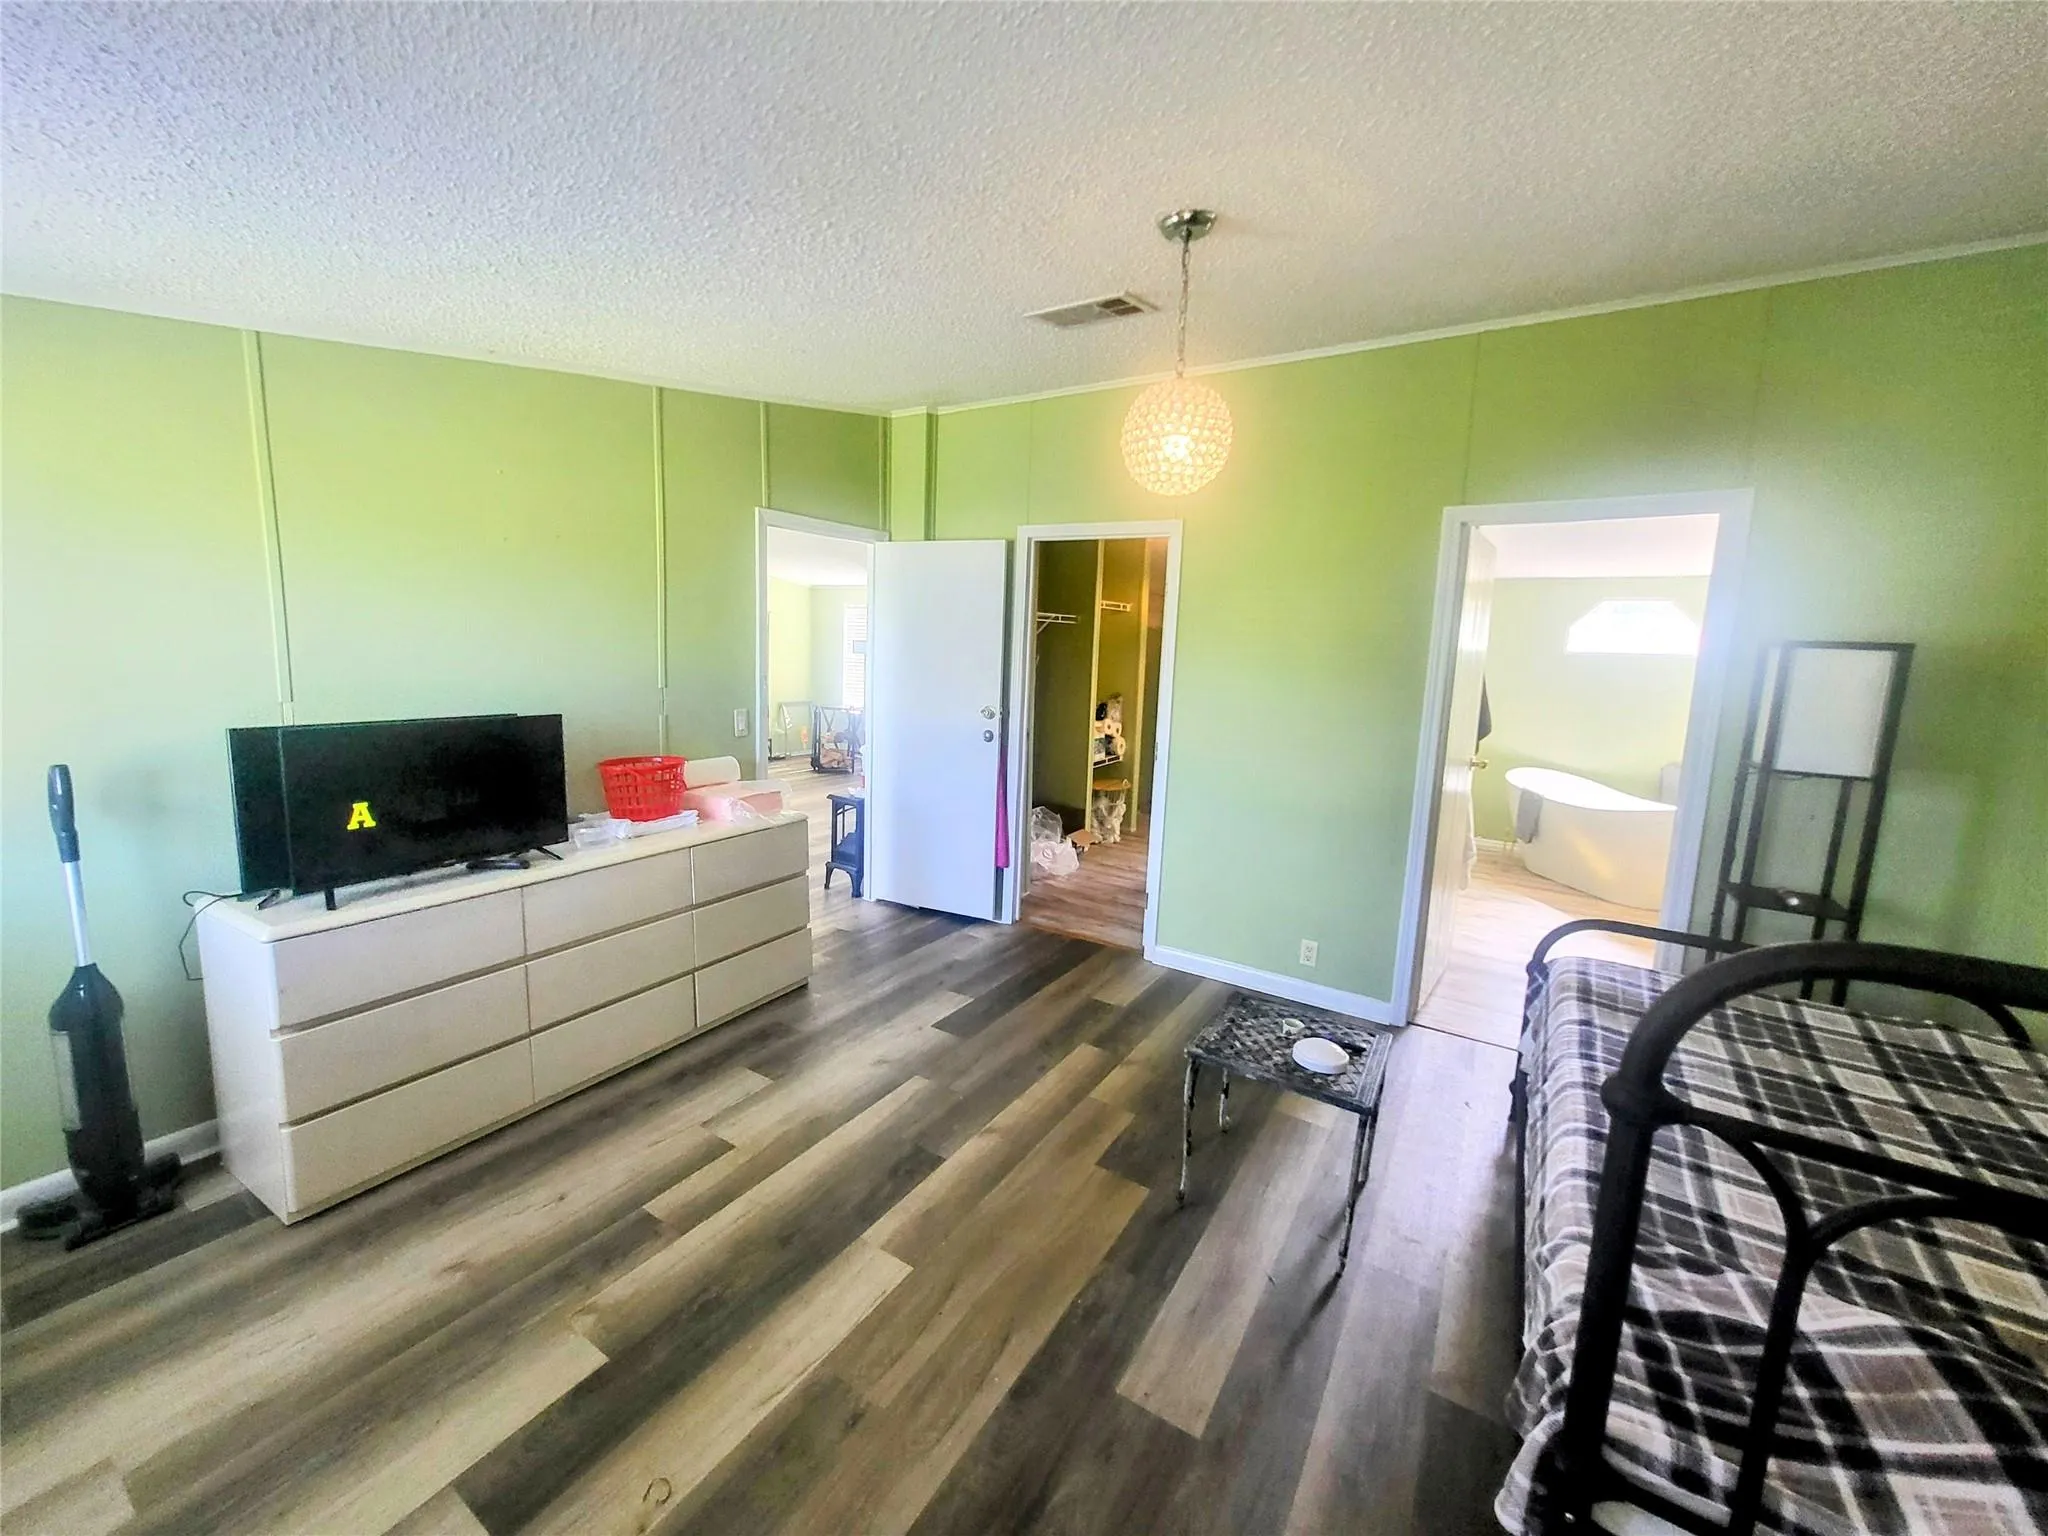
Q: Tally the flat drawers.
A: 9